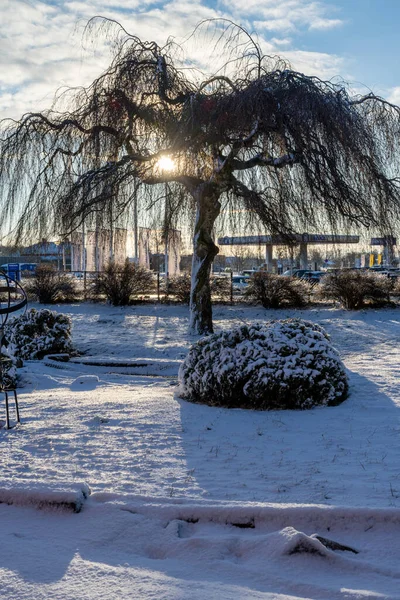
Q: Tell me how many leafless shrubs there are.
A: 5